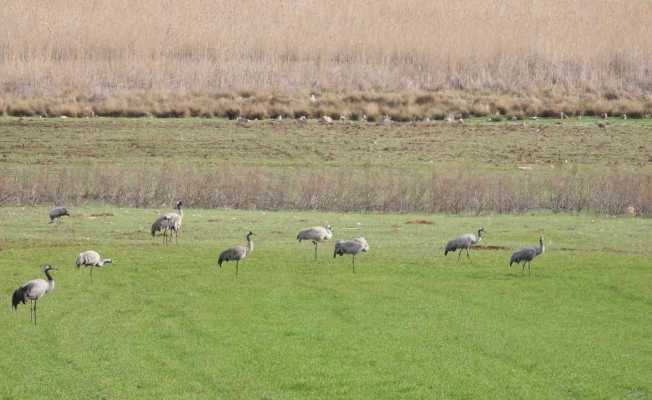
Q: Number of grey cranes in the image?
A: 10